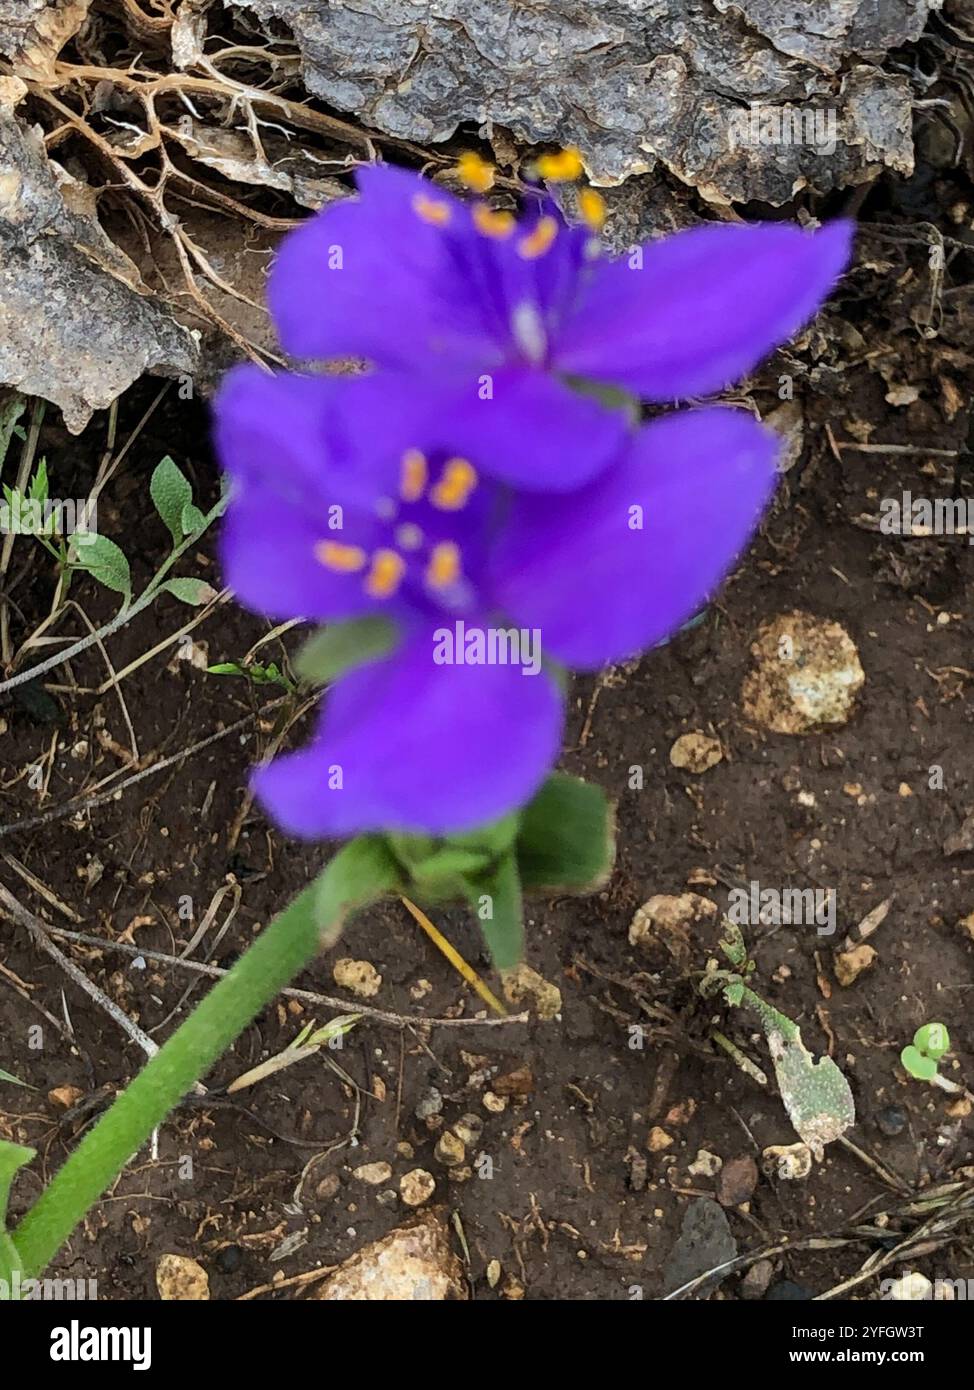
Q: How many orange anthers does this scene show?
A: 11